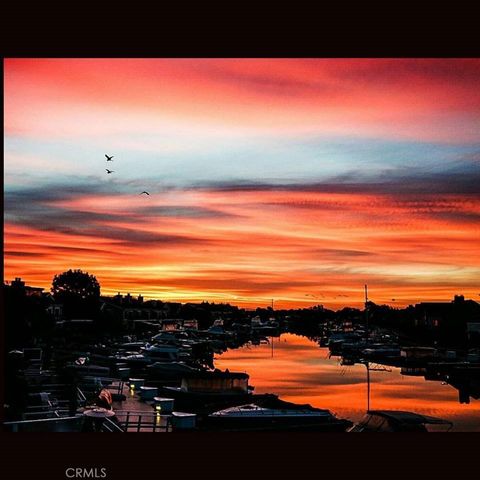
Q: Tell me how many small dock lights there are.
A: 2